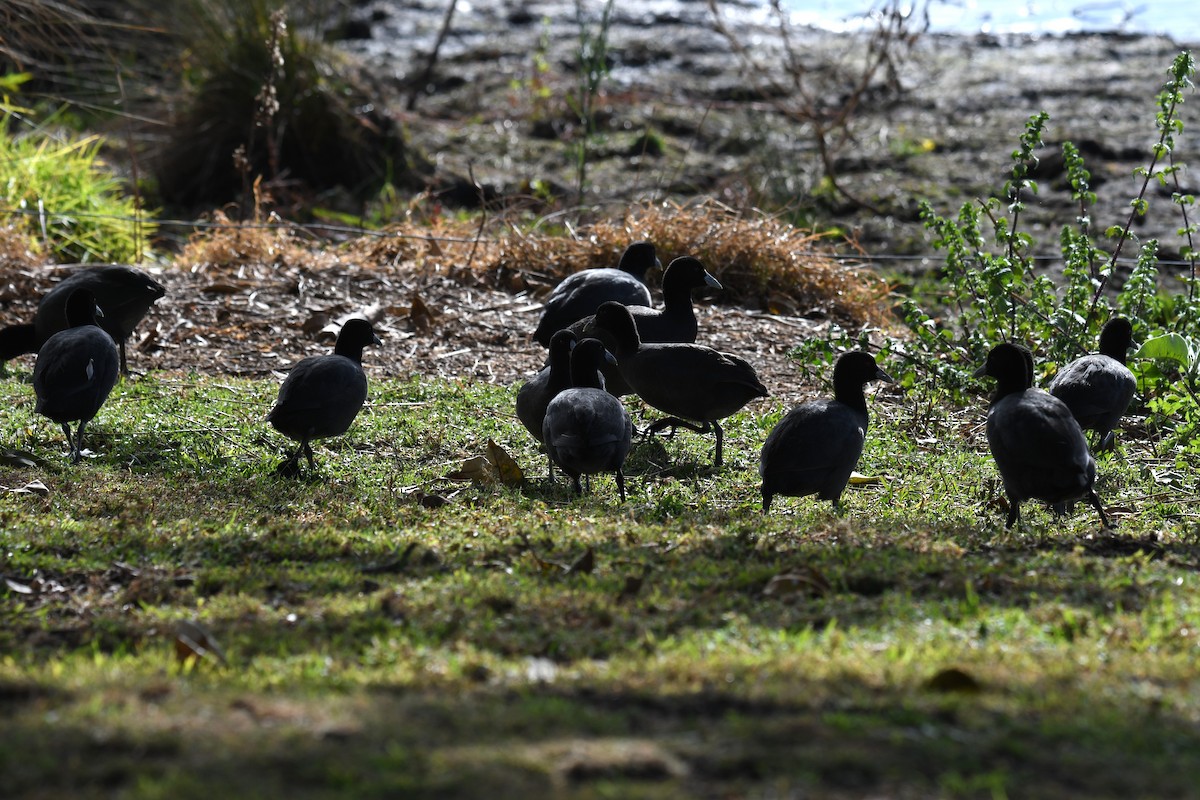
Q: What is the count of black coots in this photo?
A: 11